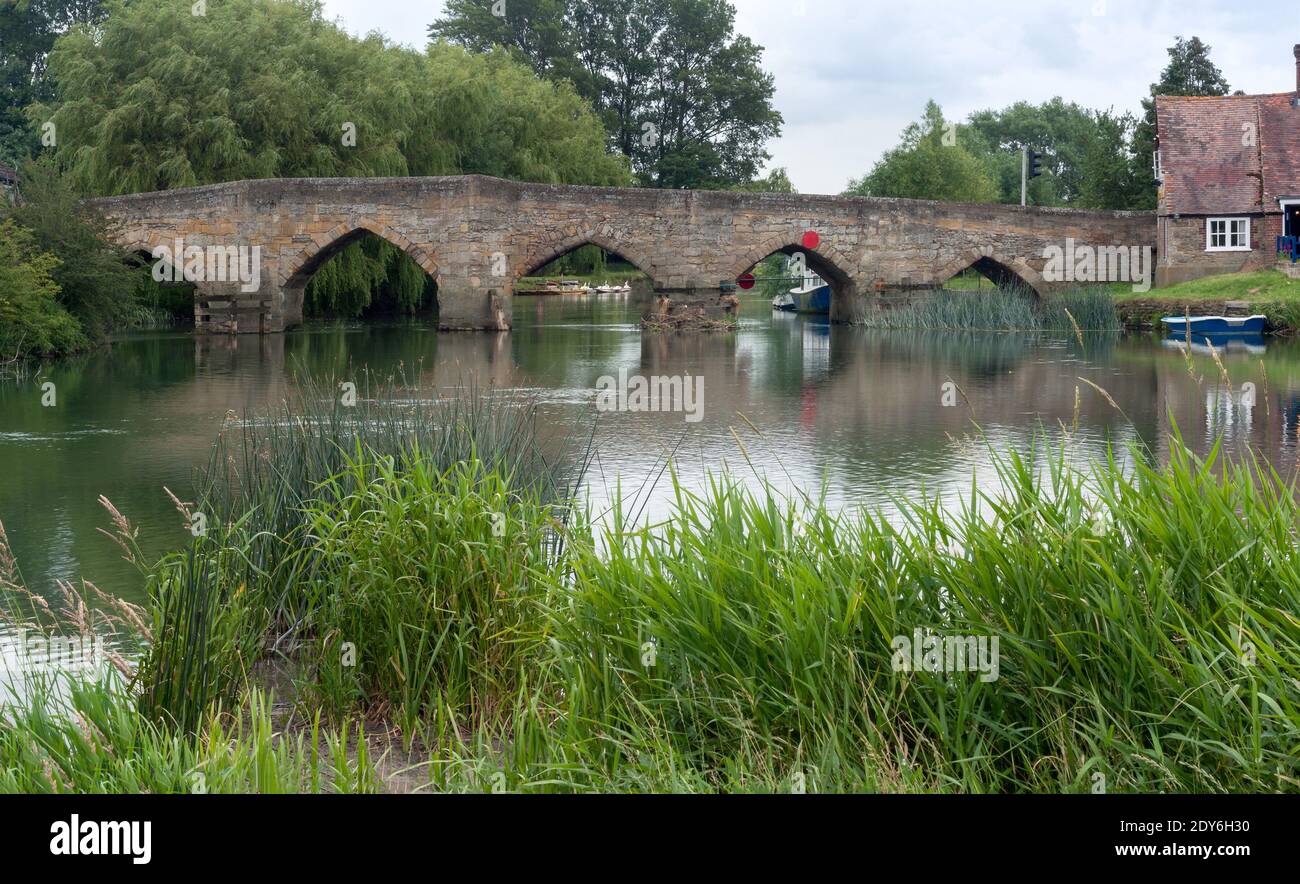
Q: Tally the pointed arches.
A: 5